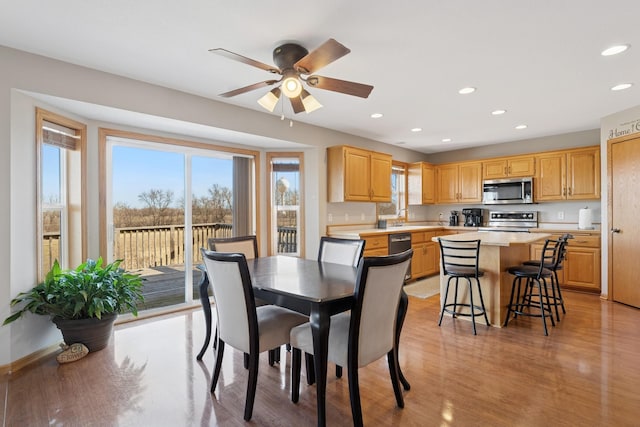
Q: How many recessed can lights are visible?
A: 8